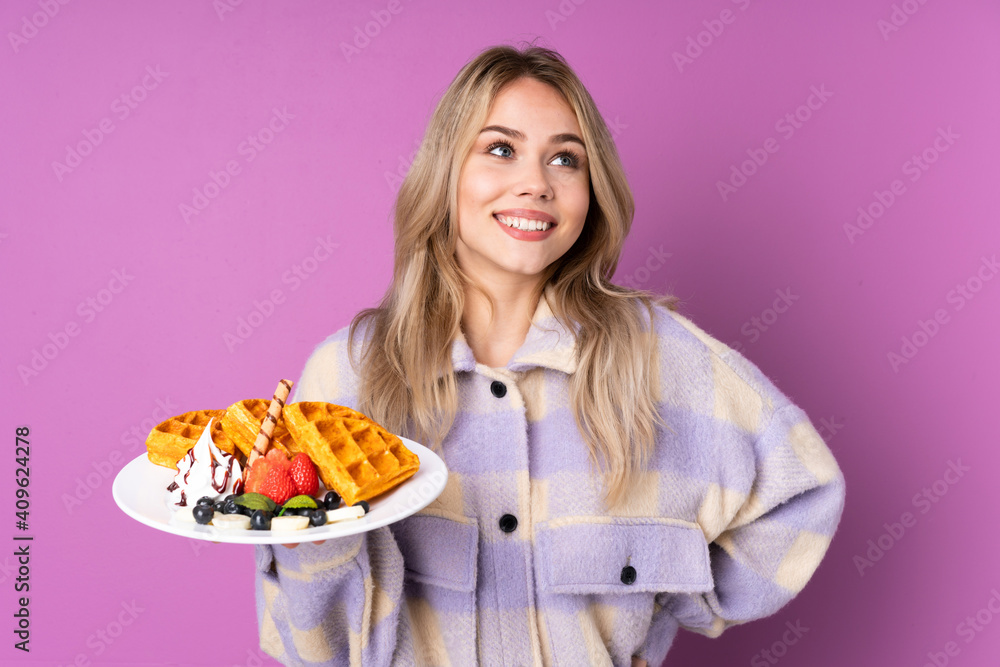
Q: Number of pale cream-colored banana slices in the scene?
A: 4